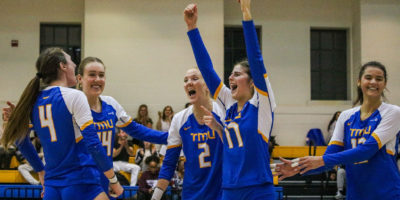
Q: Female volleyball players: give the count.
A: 5